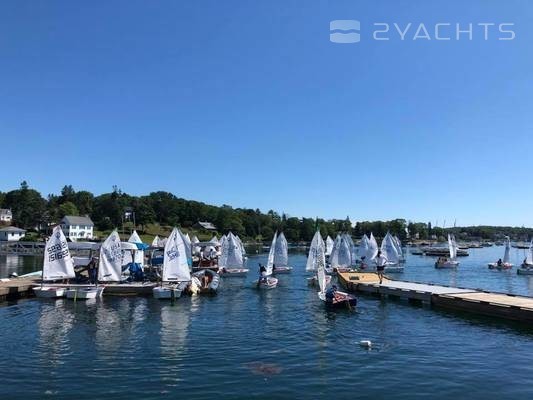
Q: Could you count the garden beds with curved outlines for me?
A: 0